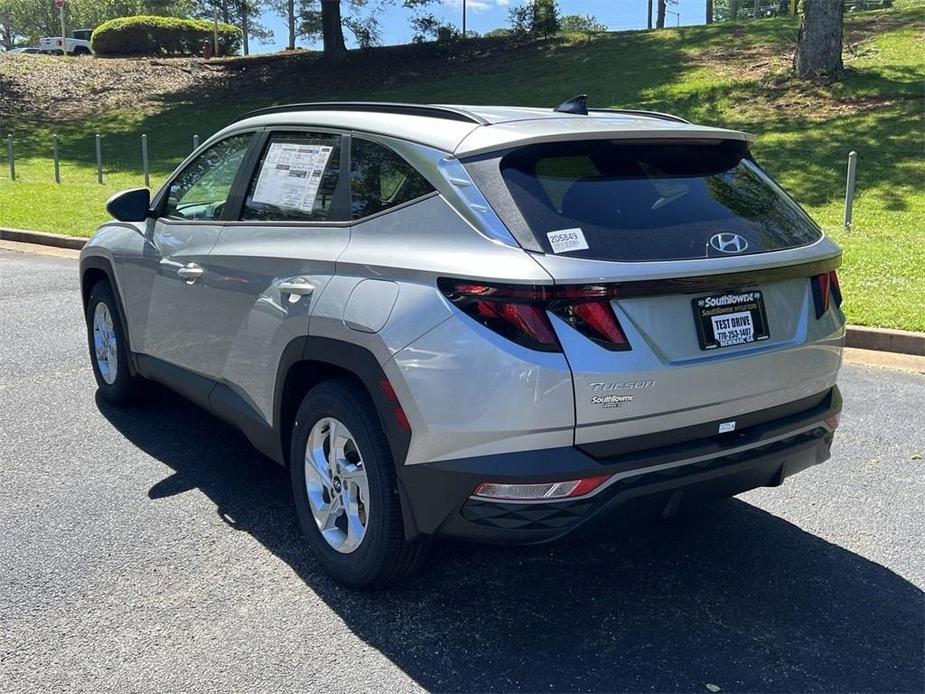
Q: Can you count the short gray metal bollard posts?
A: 6